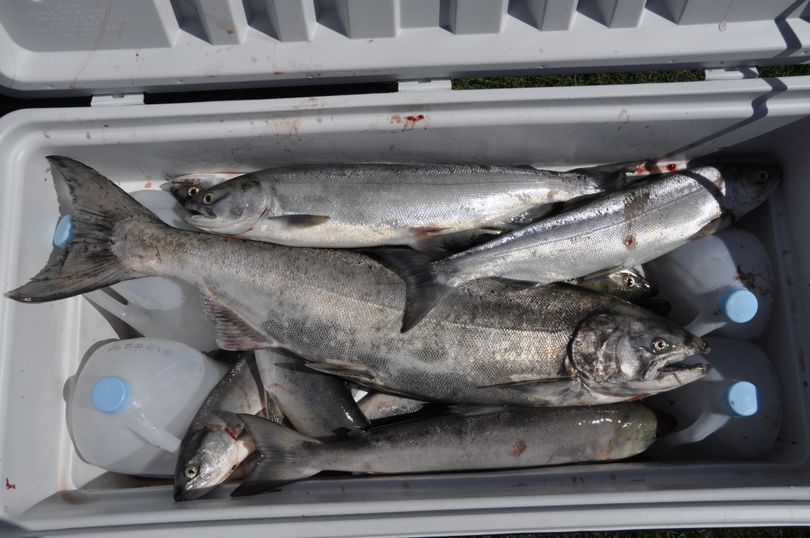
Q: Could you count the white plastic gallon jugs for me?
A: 4